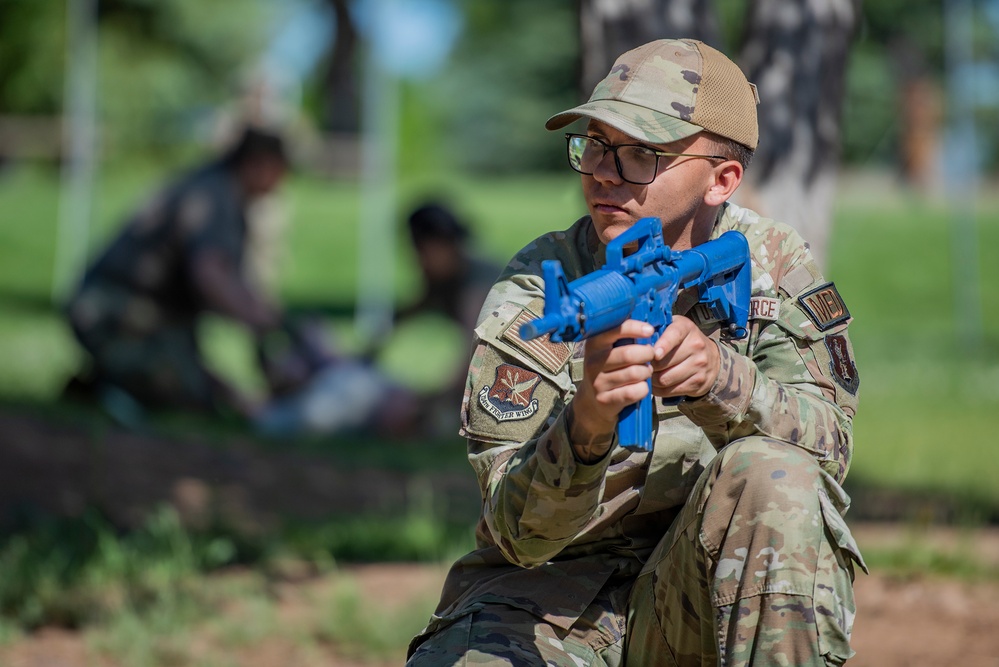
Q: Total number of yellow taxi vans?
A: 0